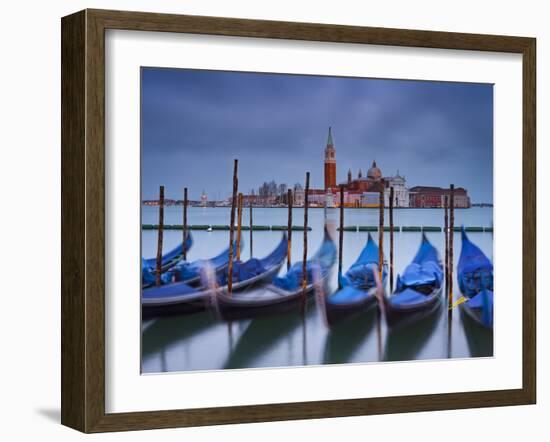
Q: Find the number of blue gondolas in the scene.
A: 7